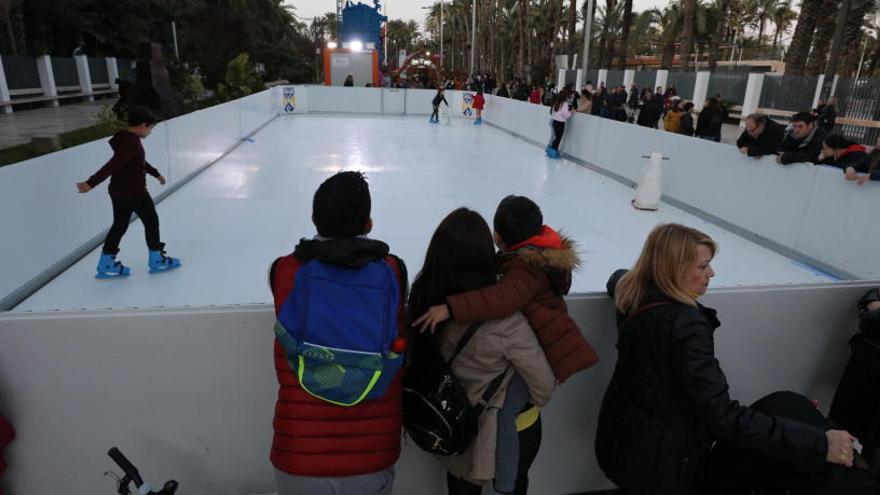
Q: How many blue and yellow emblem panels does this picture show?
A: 2